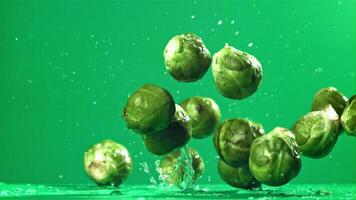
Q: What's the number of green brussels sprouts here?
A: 13